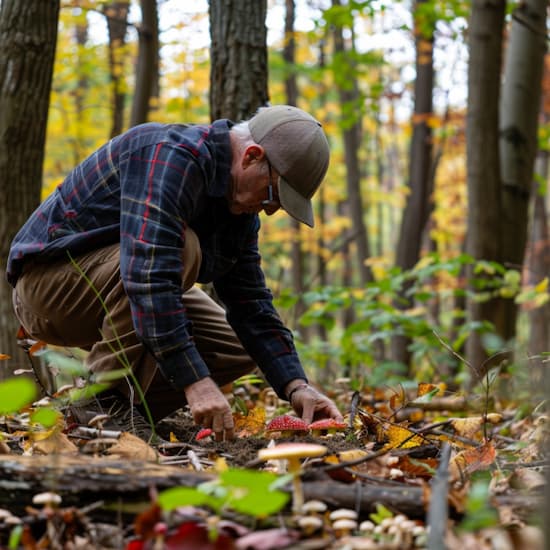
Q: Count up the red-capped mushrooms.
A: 3